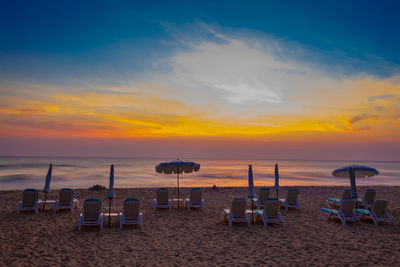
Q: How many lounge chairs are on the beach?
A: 14